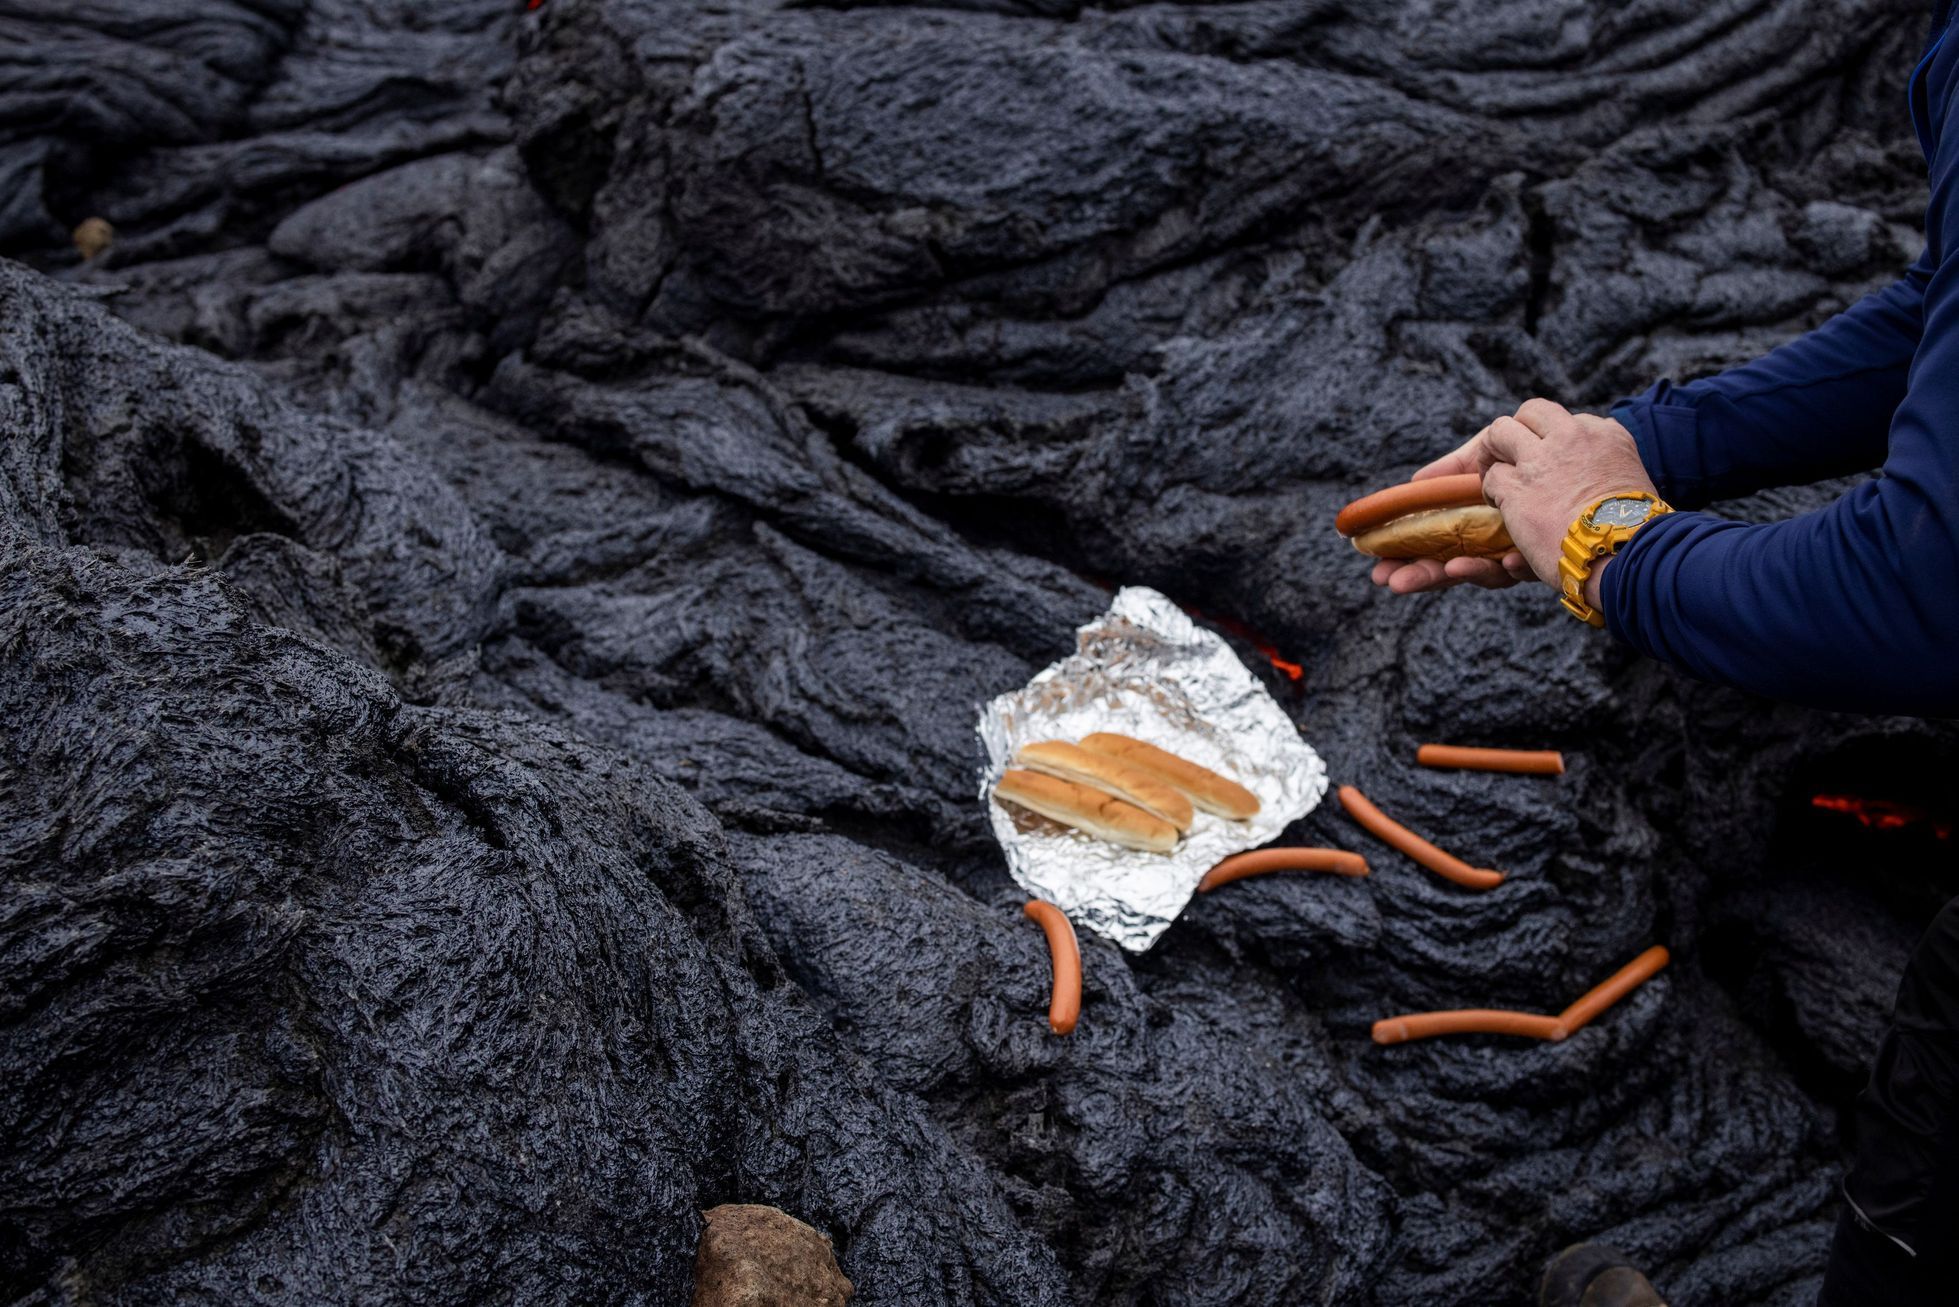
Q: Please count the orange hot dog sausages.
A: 7